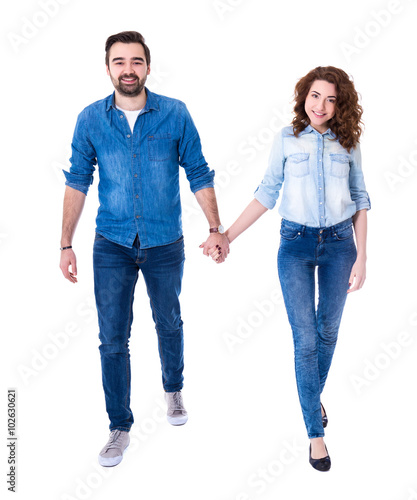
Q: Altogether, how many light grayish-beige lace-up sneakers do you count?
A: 2